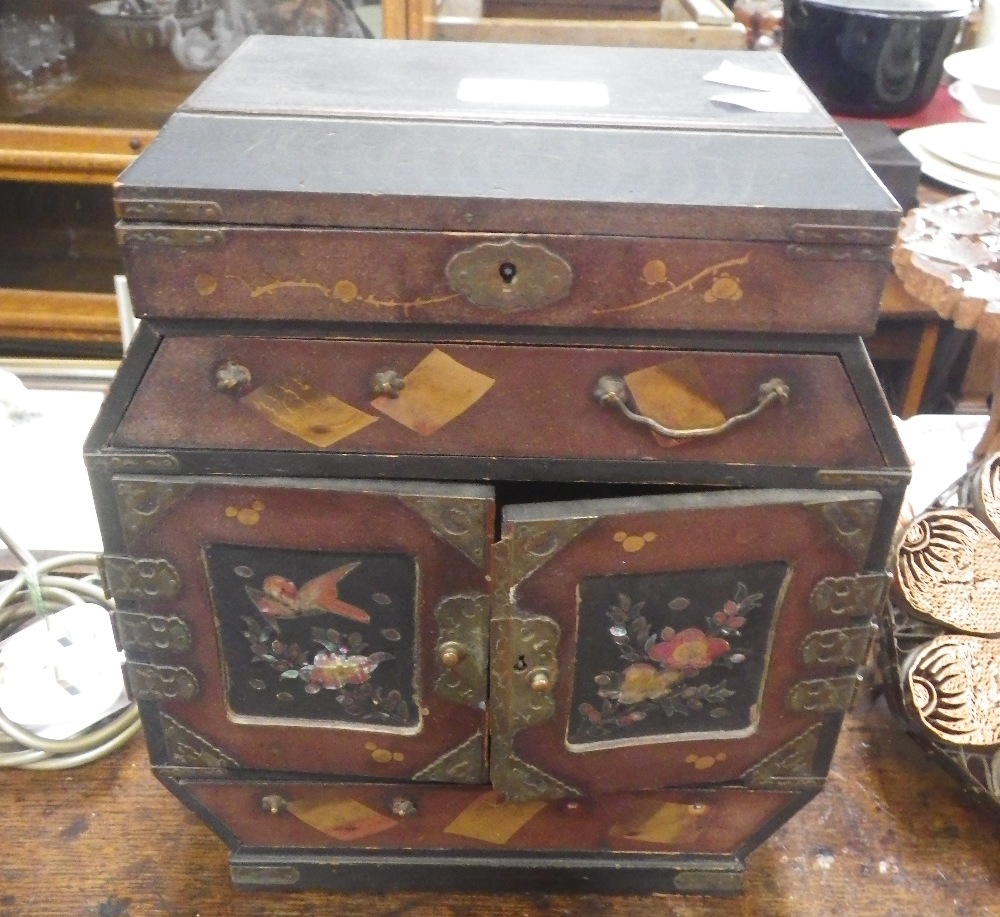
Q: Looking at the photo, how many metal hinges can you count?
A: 6